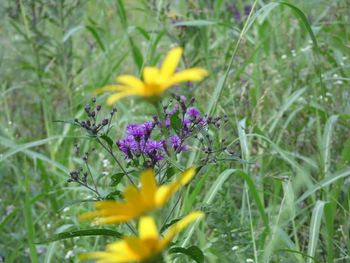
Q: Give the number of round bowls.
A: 0